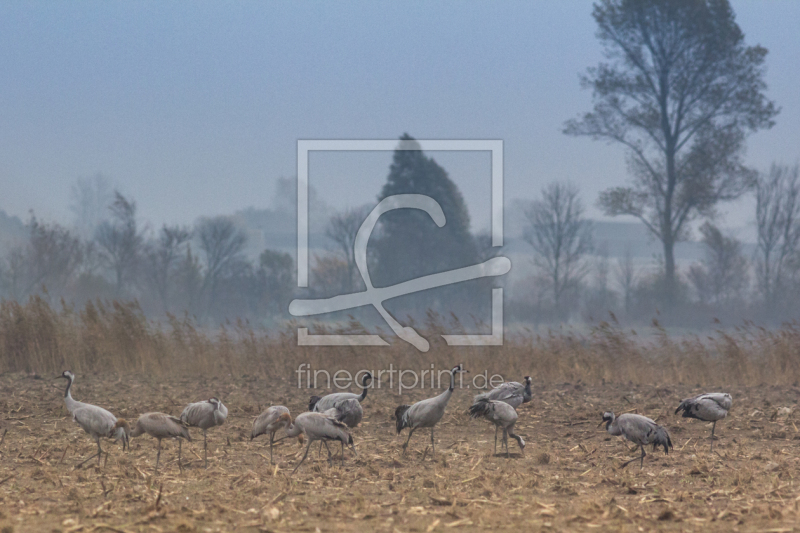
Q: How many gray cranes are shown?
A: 12